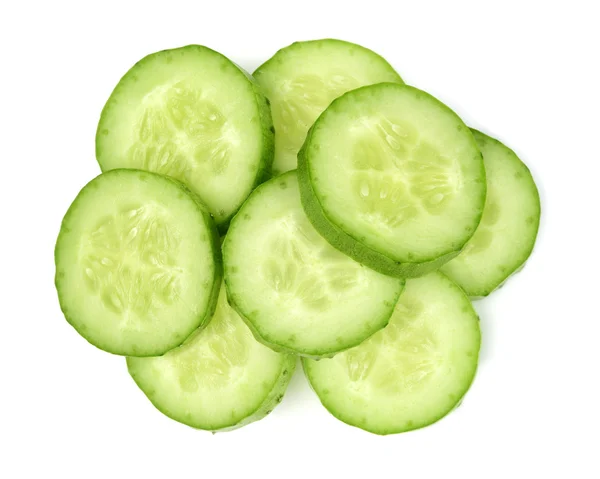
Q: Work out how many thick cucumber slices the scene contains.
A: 8